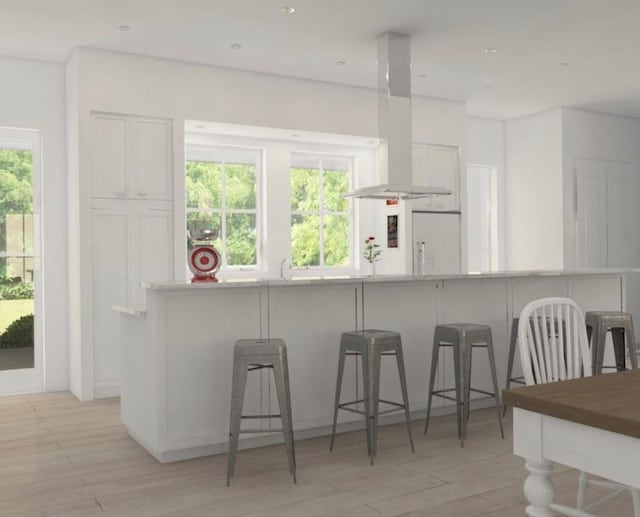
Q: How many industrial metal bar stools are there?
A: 5